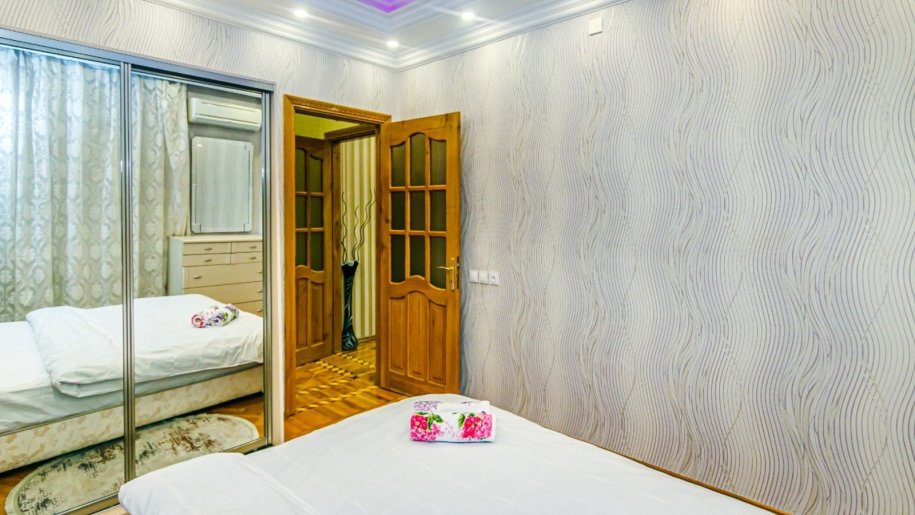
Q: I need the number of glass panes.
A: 15